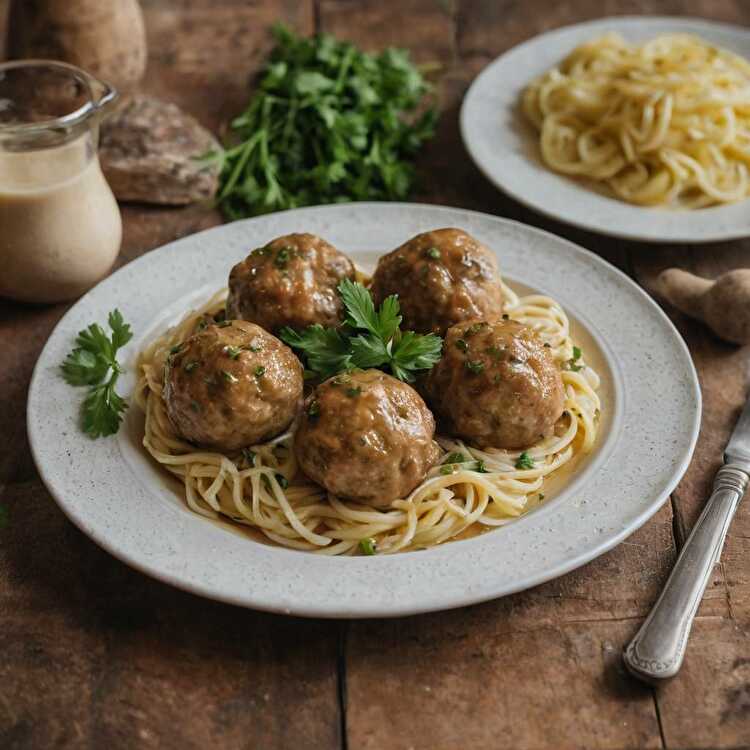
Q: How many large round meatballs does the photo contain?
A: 5